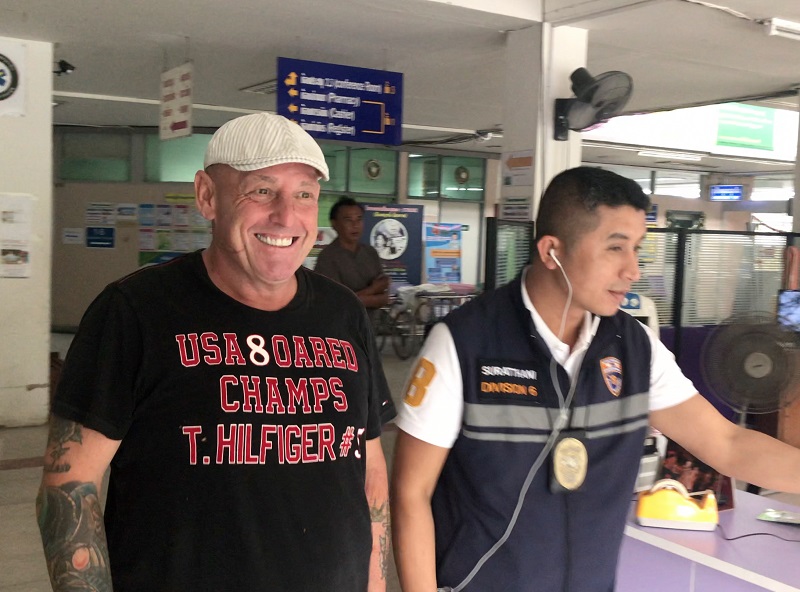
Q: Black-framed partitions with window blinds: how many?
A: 3